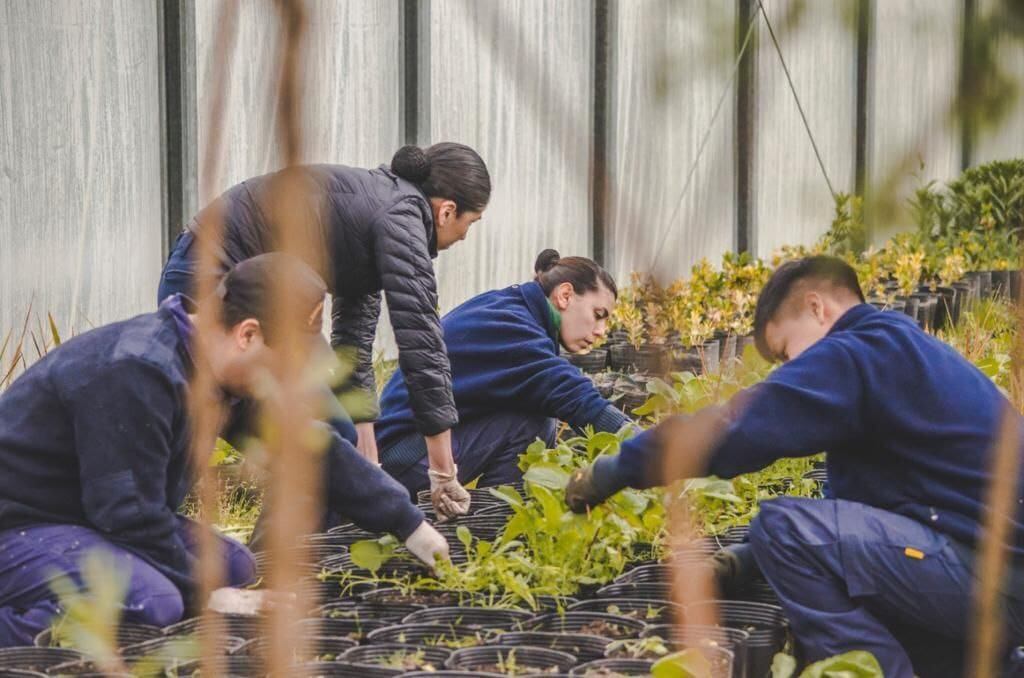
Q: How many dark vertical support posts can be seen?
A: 6